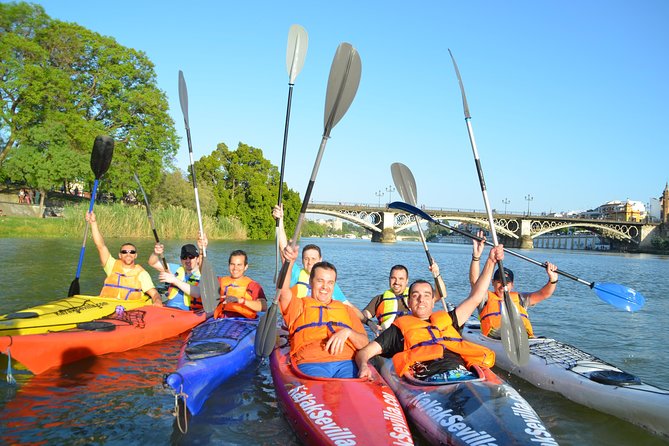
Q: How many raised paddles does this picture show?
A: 8